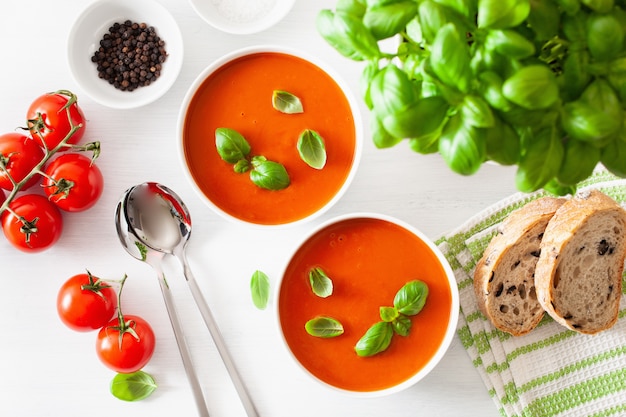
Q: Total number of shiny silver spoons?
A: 2